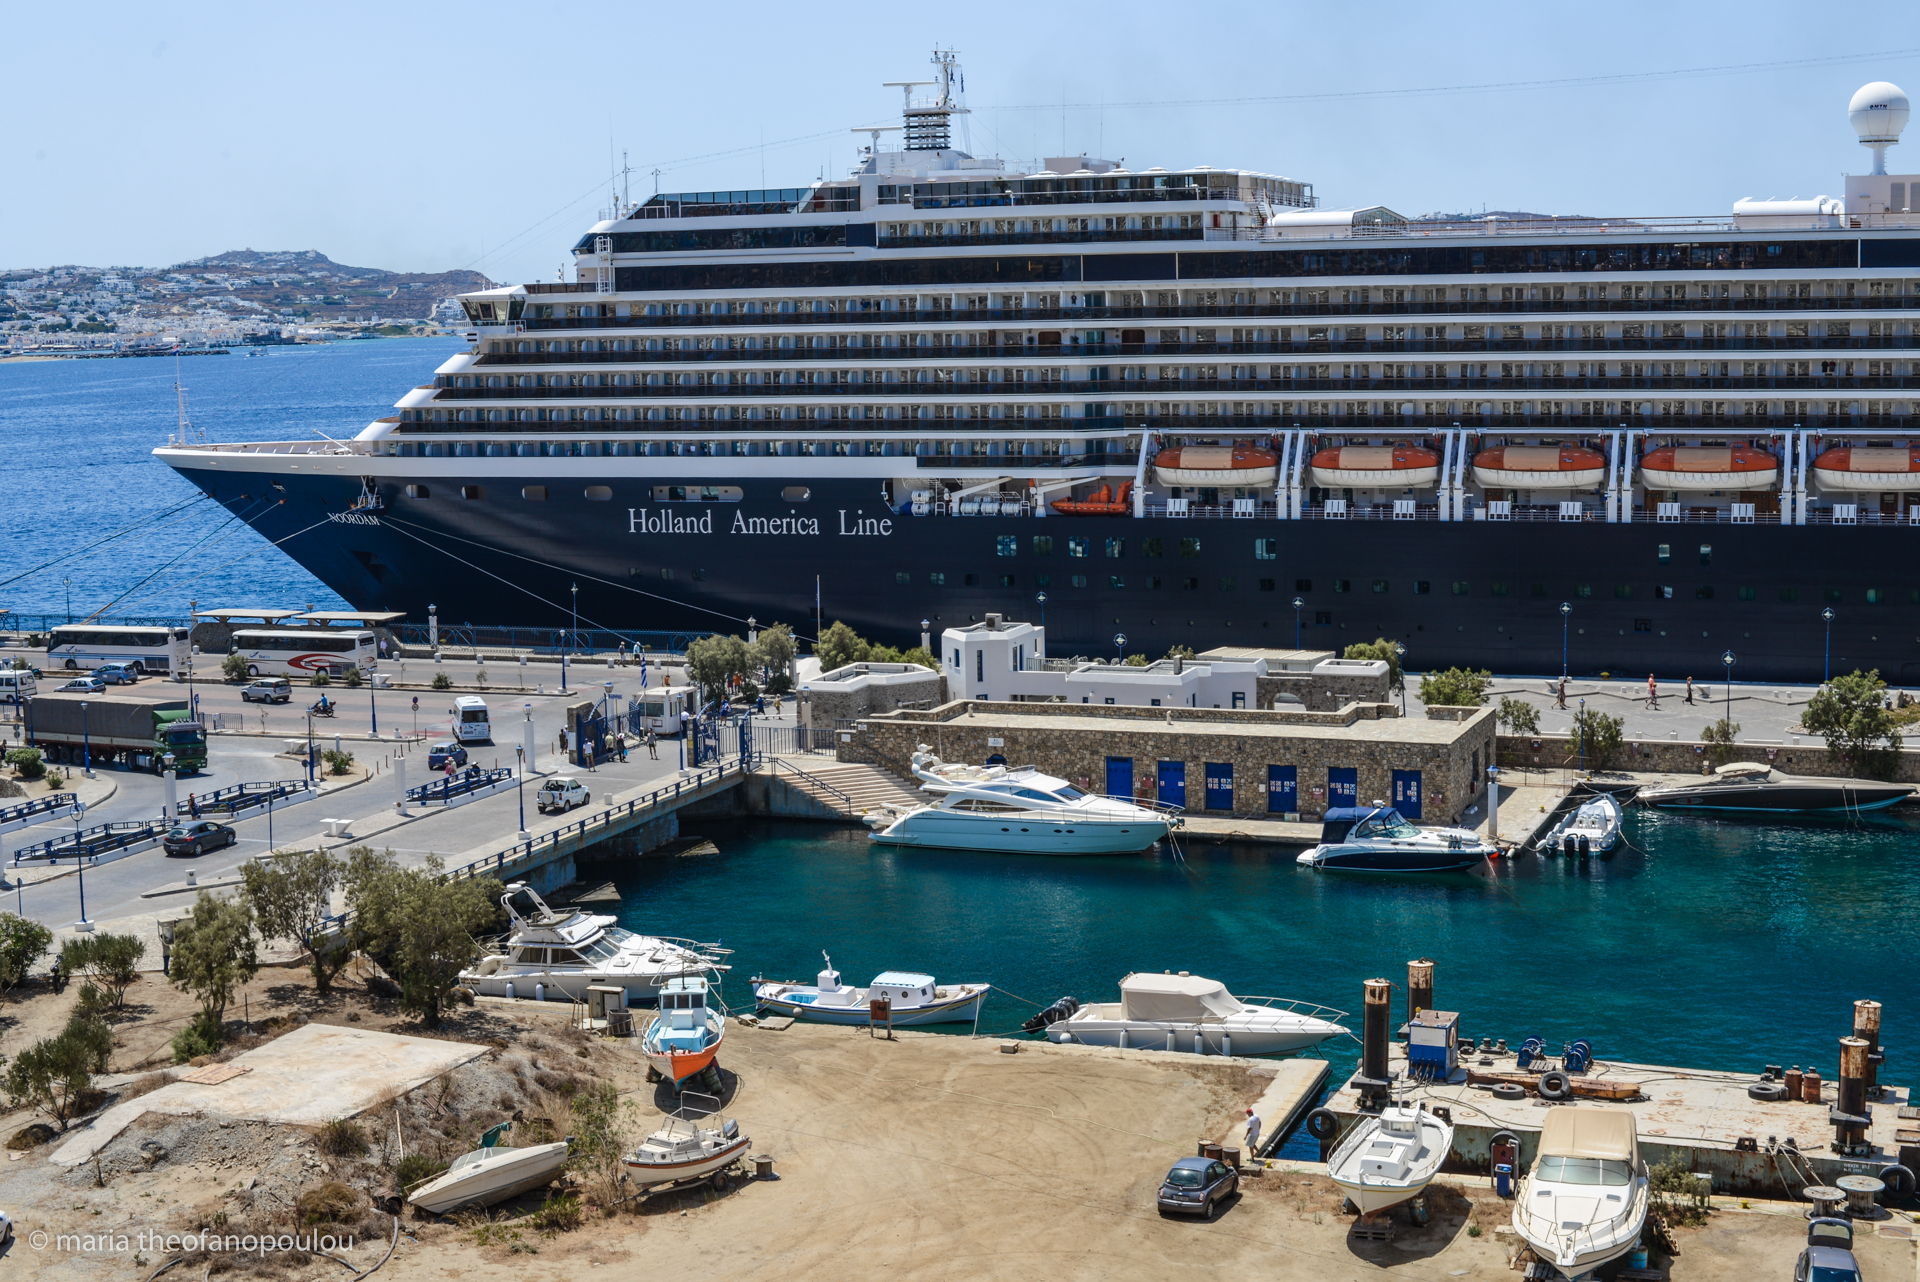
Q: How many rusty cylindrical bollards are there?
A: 4